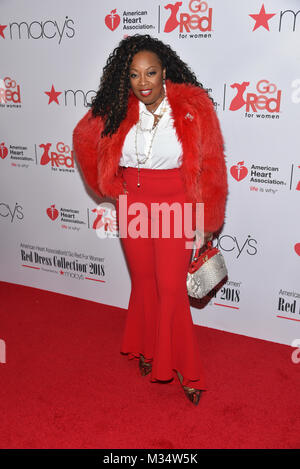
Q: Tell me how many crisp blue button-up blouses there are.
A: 0